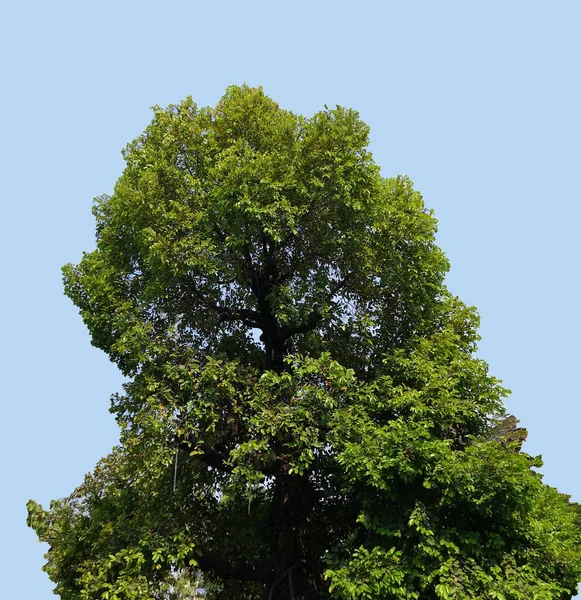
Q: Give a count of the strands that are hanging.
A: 2